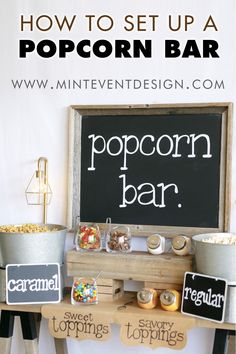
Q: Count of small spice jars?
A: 4